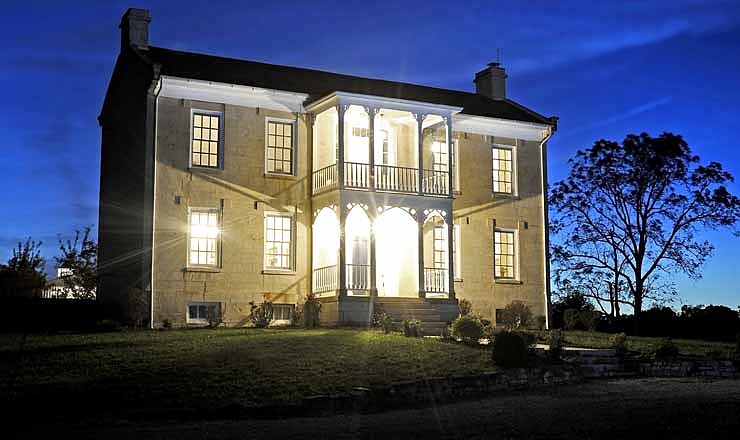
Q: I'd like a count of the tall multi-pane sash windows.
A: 8